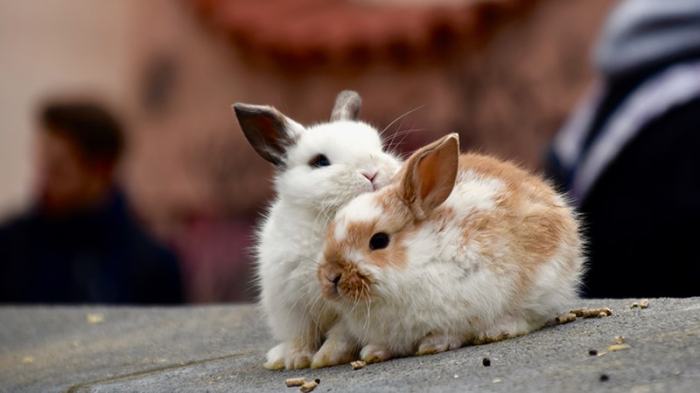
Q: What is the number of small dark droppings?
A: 3